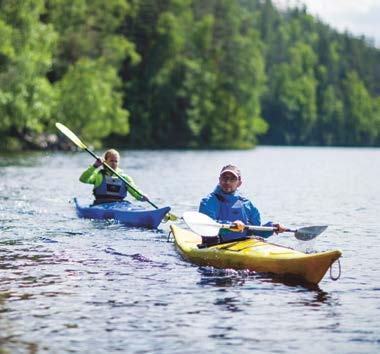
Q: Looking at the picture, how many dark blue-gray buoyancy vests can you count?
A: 1